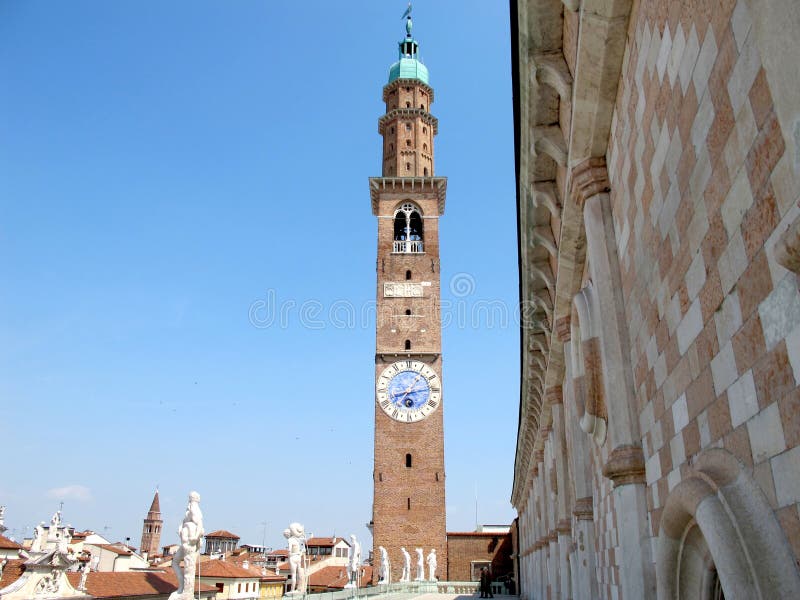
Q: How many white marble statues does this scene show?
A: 7